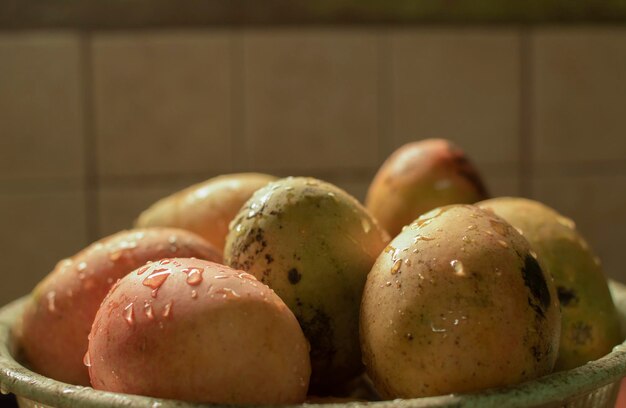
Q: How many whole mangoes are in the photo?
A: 7